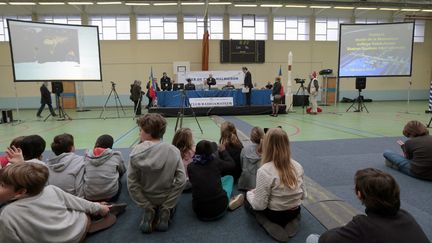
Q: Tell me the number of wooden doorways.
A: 2